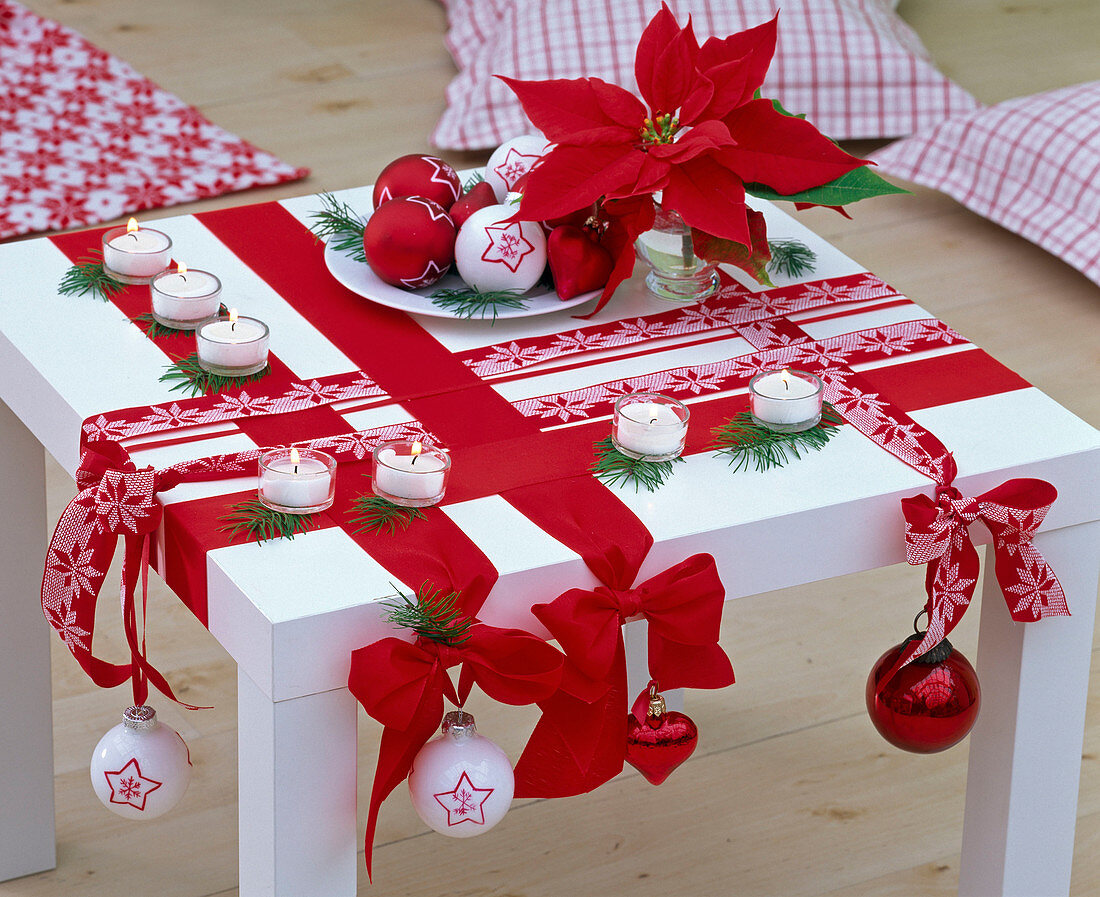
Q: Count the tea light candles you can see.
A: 7